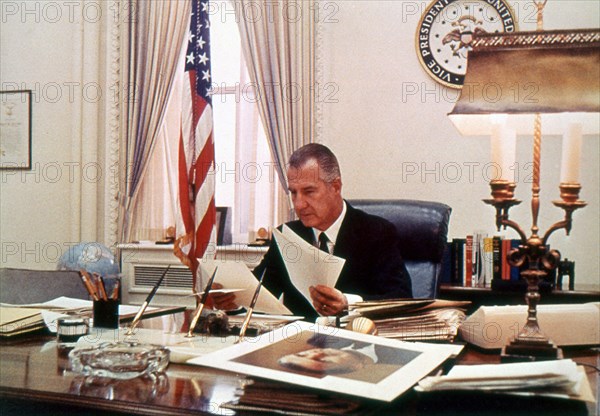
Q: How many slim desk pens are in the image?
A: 3